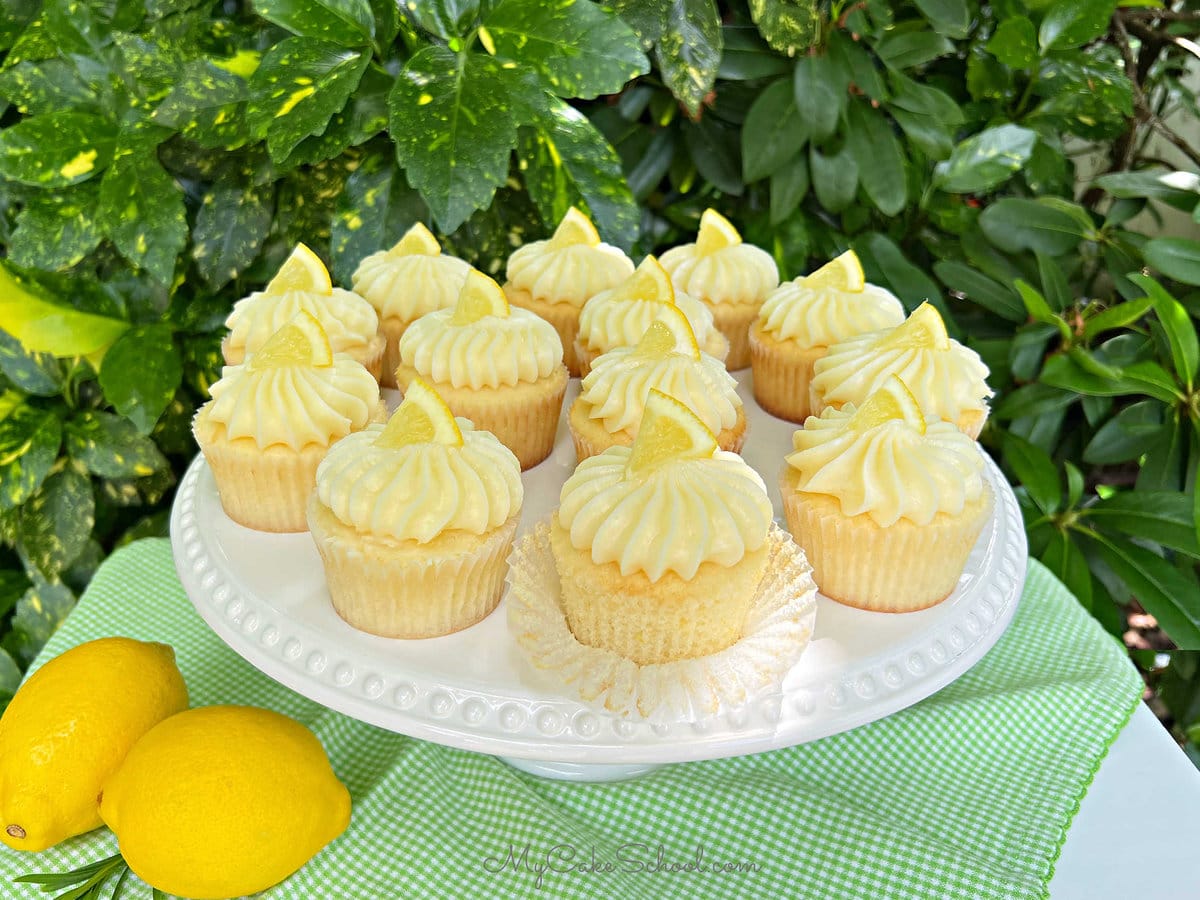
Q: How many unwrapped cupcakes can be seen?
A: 1